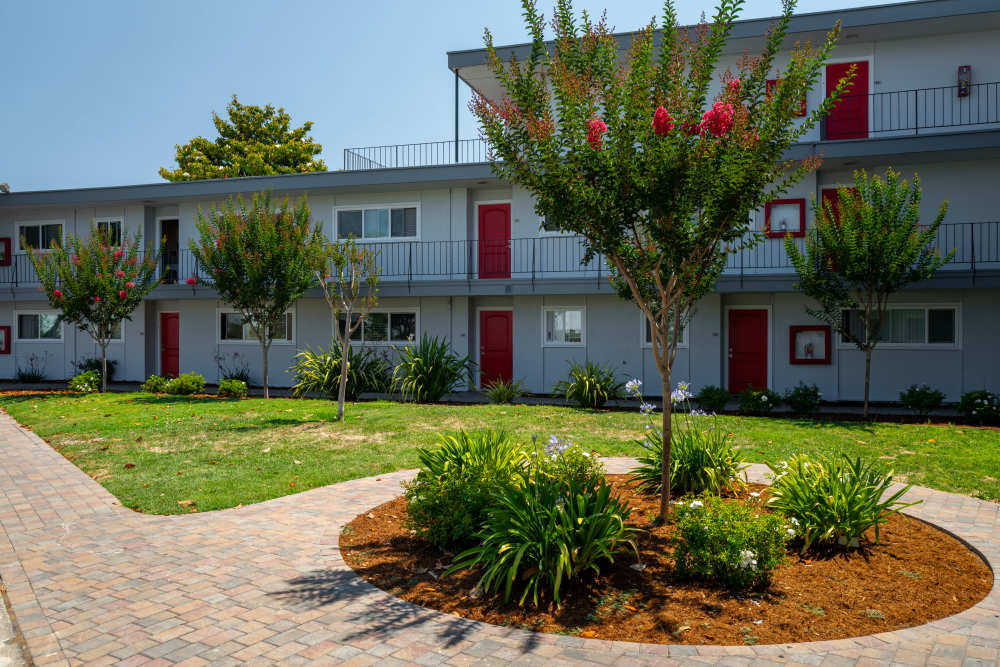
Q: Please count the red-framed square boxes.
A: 5